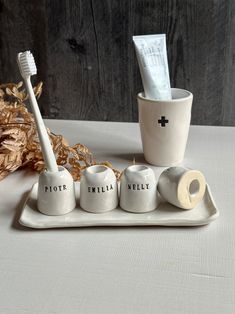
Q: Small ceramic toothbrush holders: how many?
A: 4